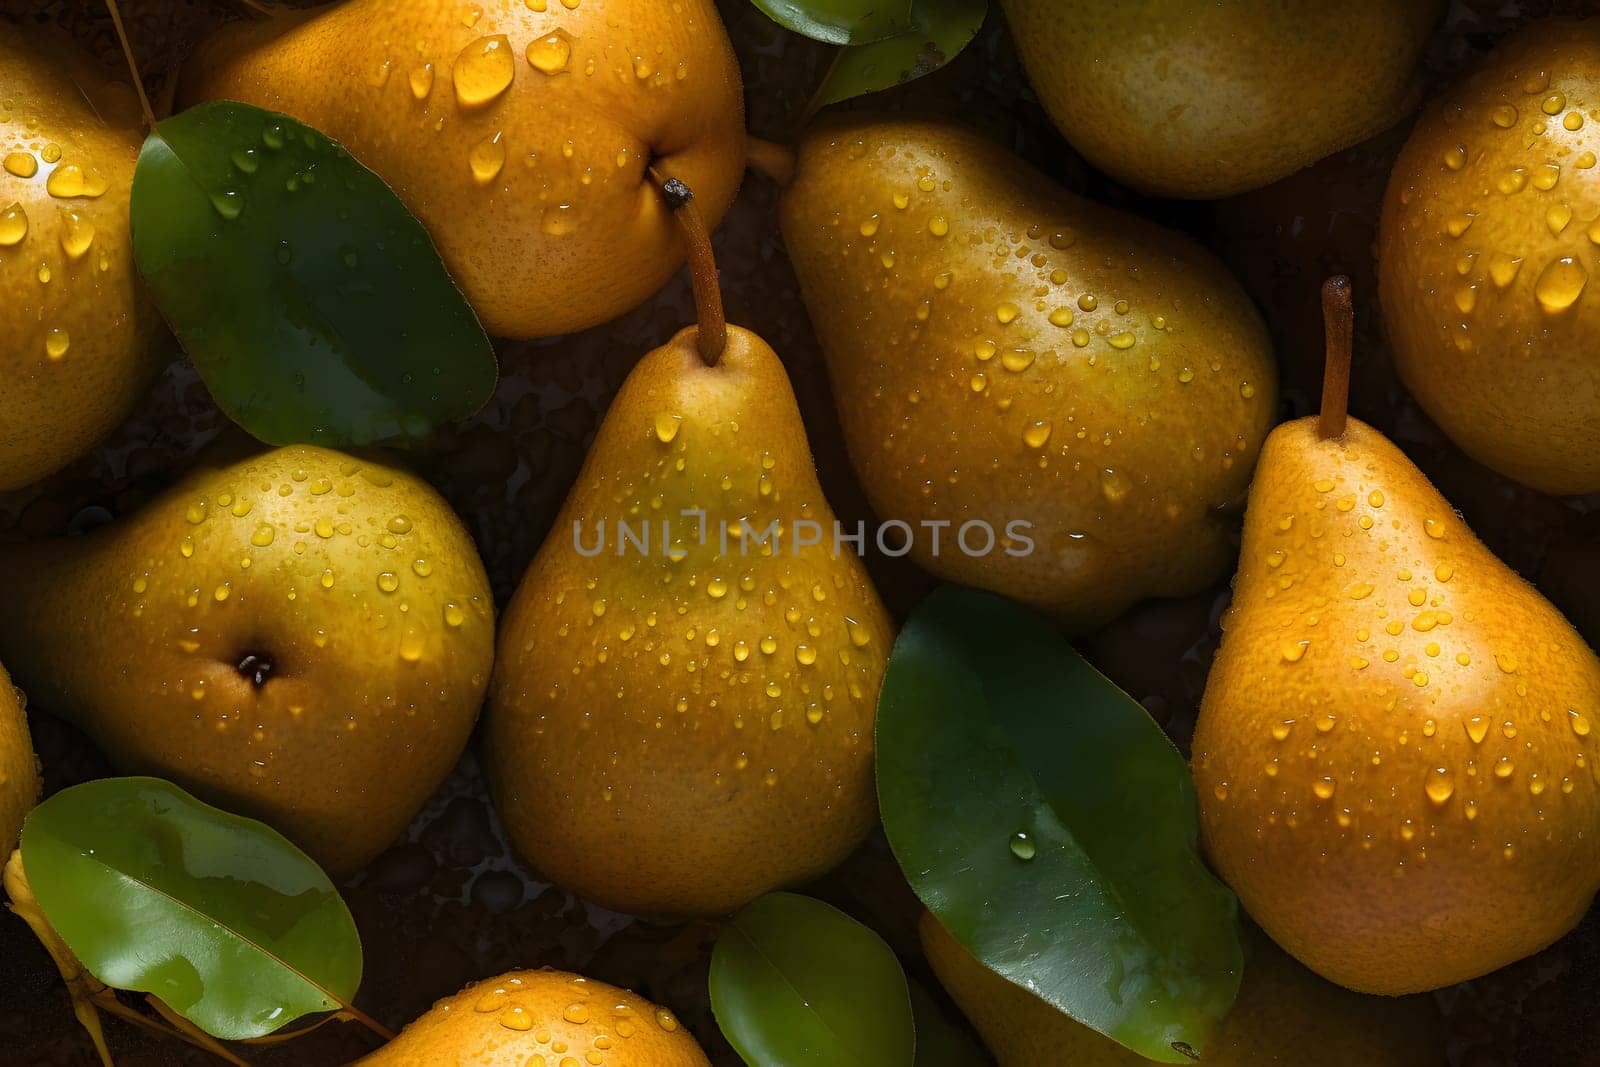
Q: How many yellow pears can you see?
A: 11